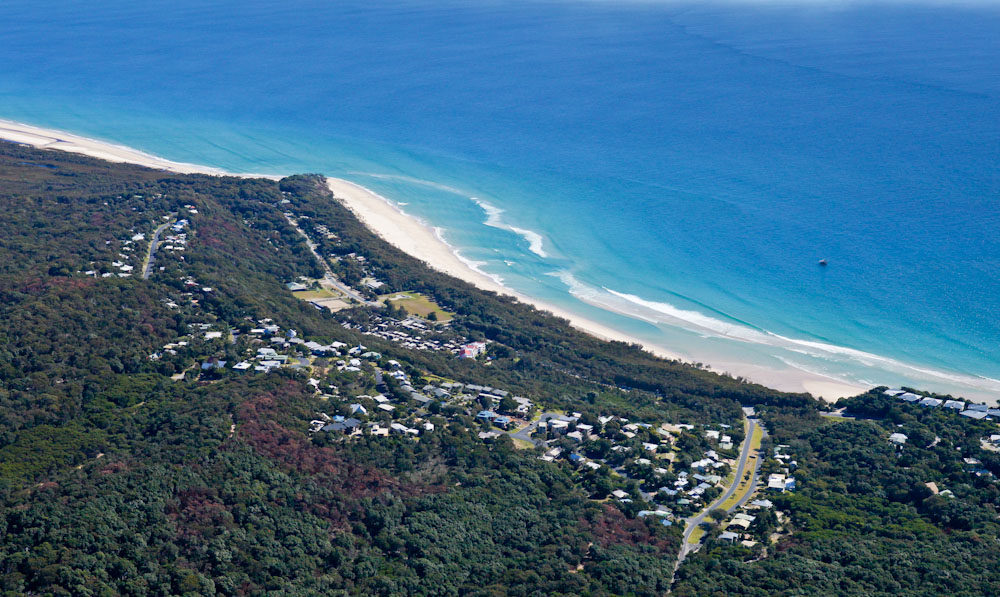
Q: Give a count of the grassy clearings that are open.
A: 2